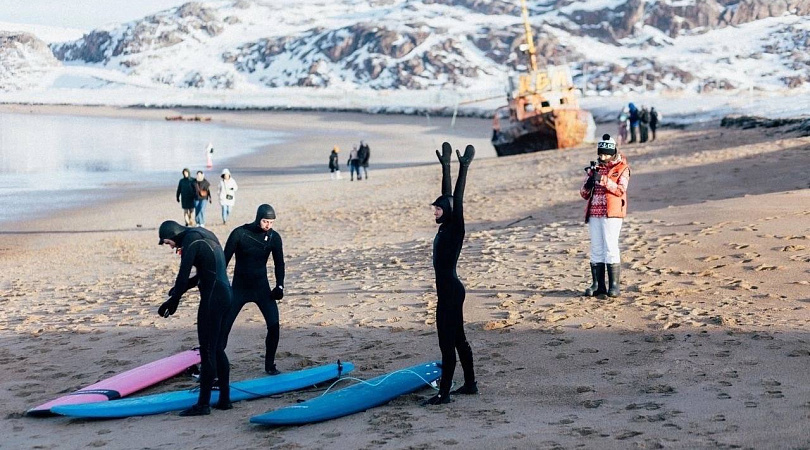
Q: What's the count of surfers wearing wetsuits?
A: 3